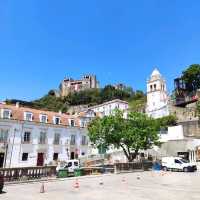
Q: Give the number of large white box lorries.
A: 0